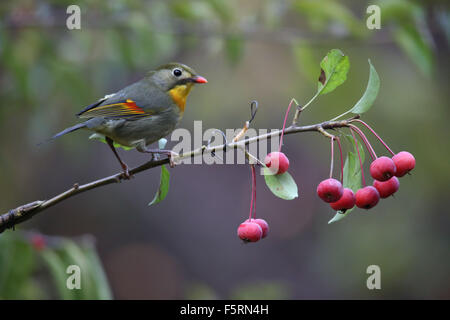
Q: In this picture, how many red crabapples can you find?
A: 9